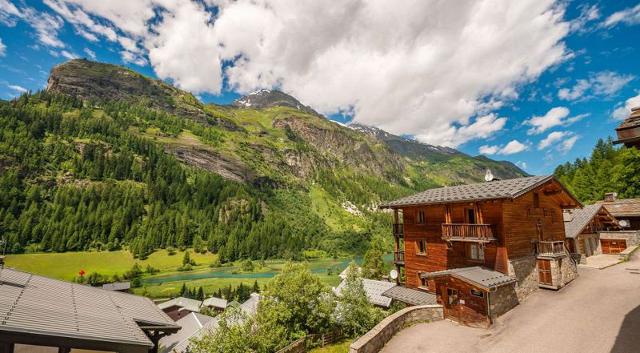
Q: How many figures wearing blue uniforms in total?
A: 0